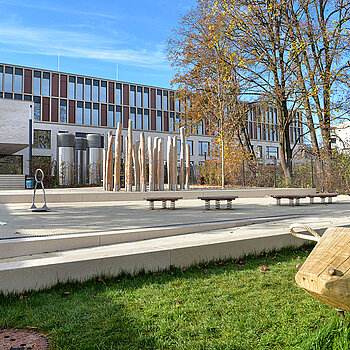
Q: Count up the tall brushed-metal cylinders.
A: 3